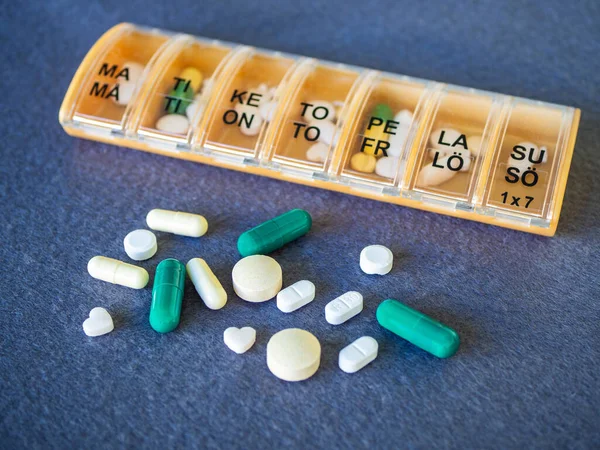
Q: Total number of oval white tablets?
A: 3